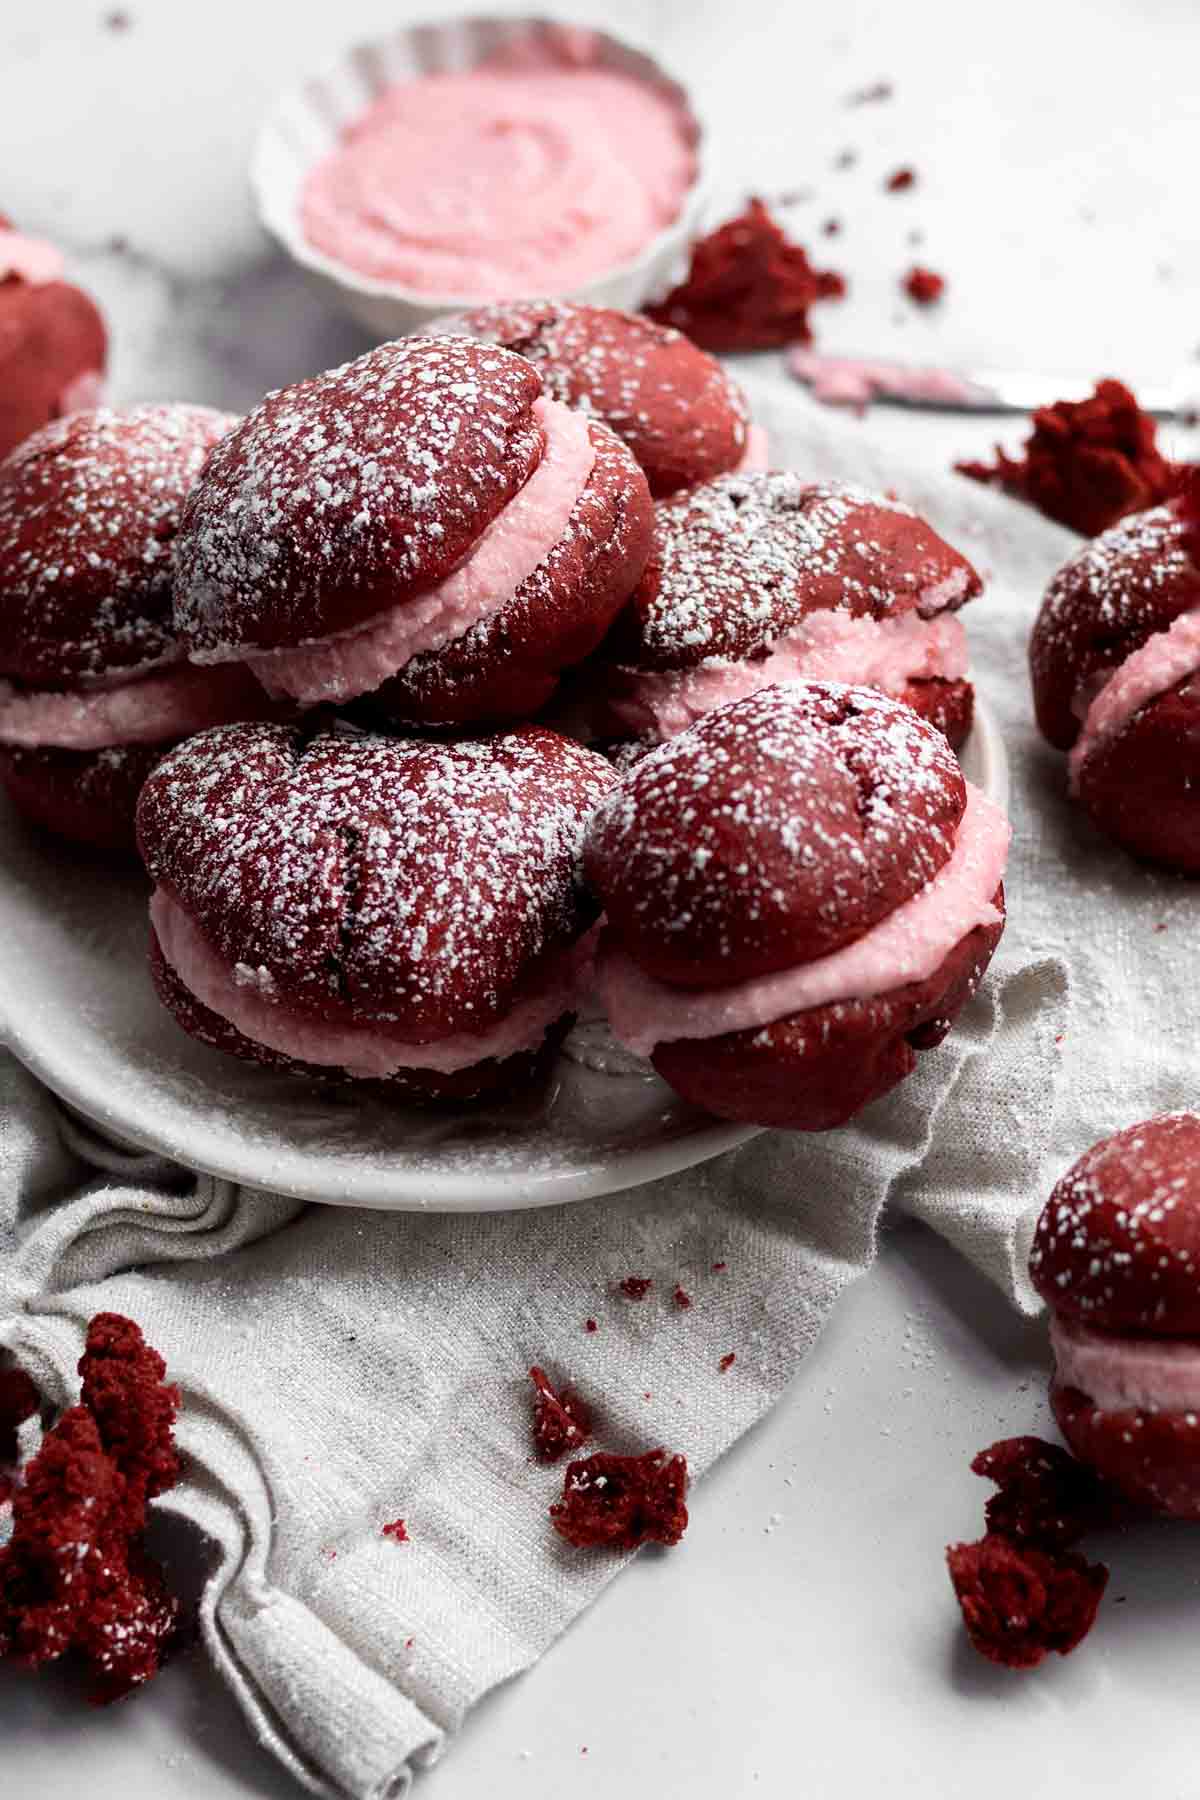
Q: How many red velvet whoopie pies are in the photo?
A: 9